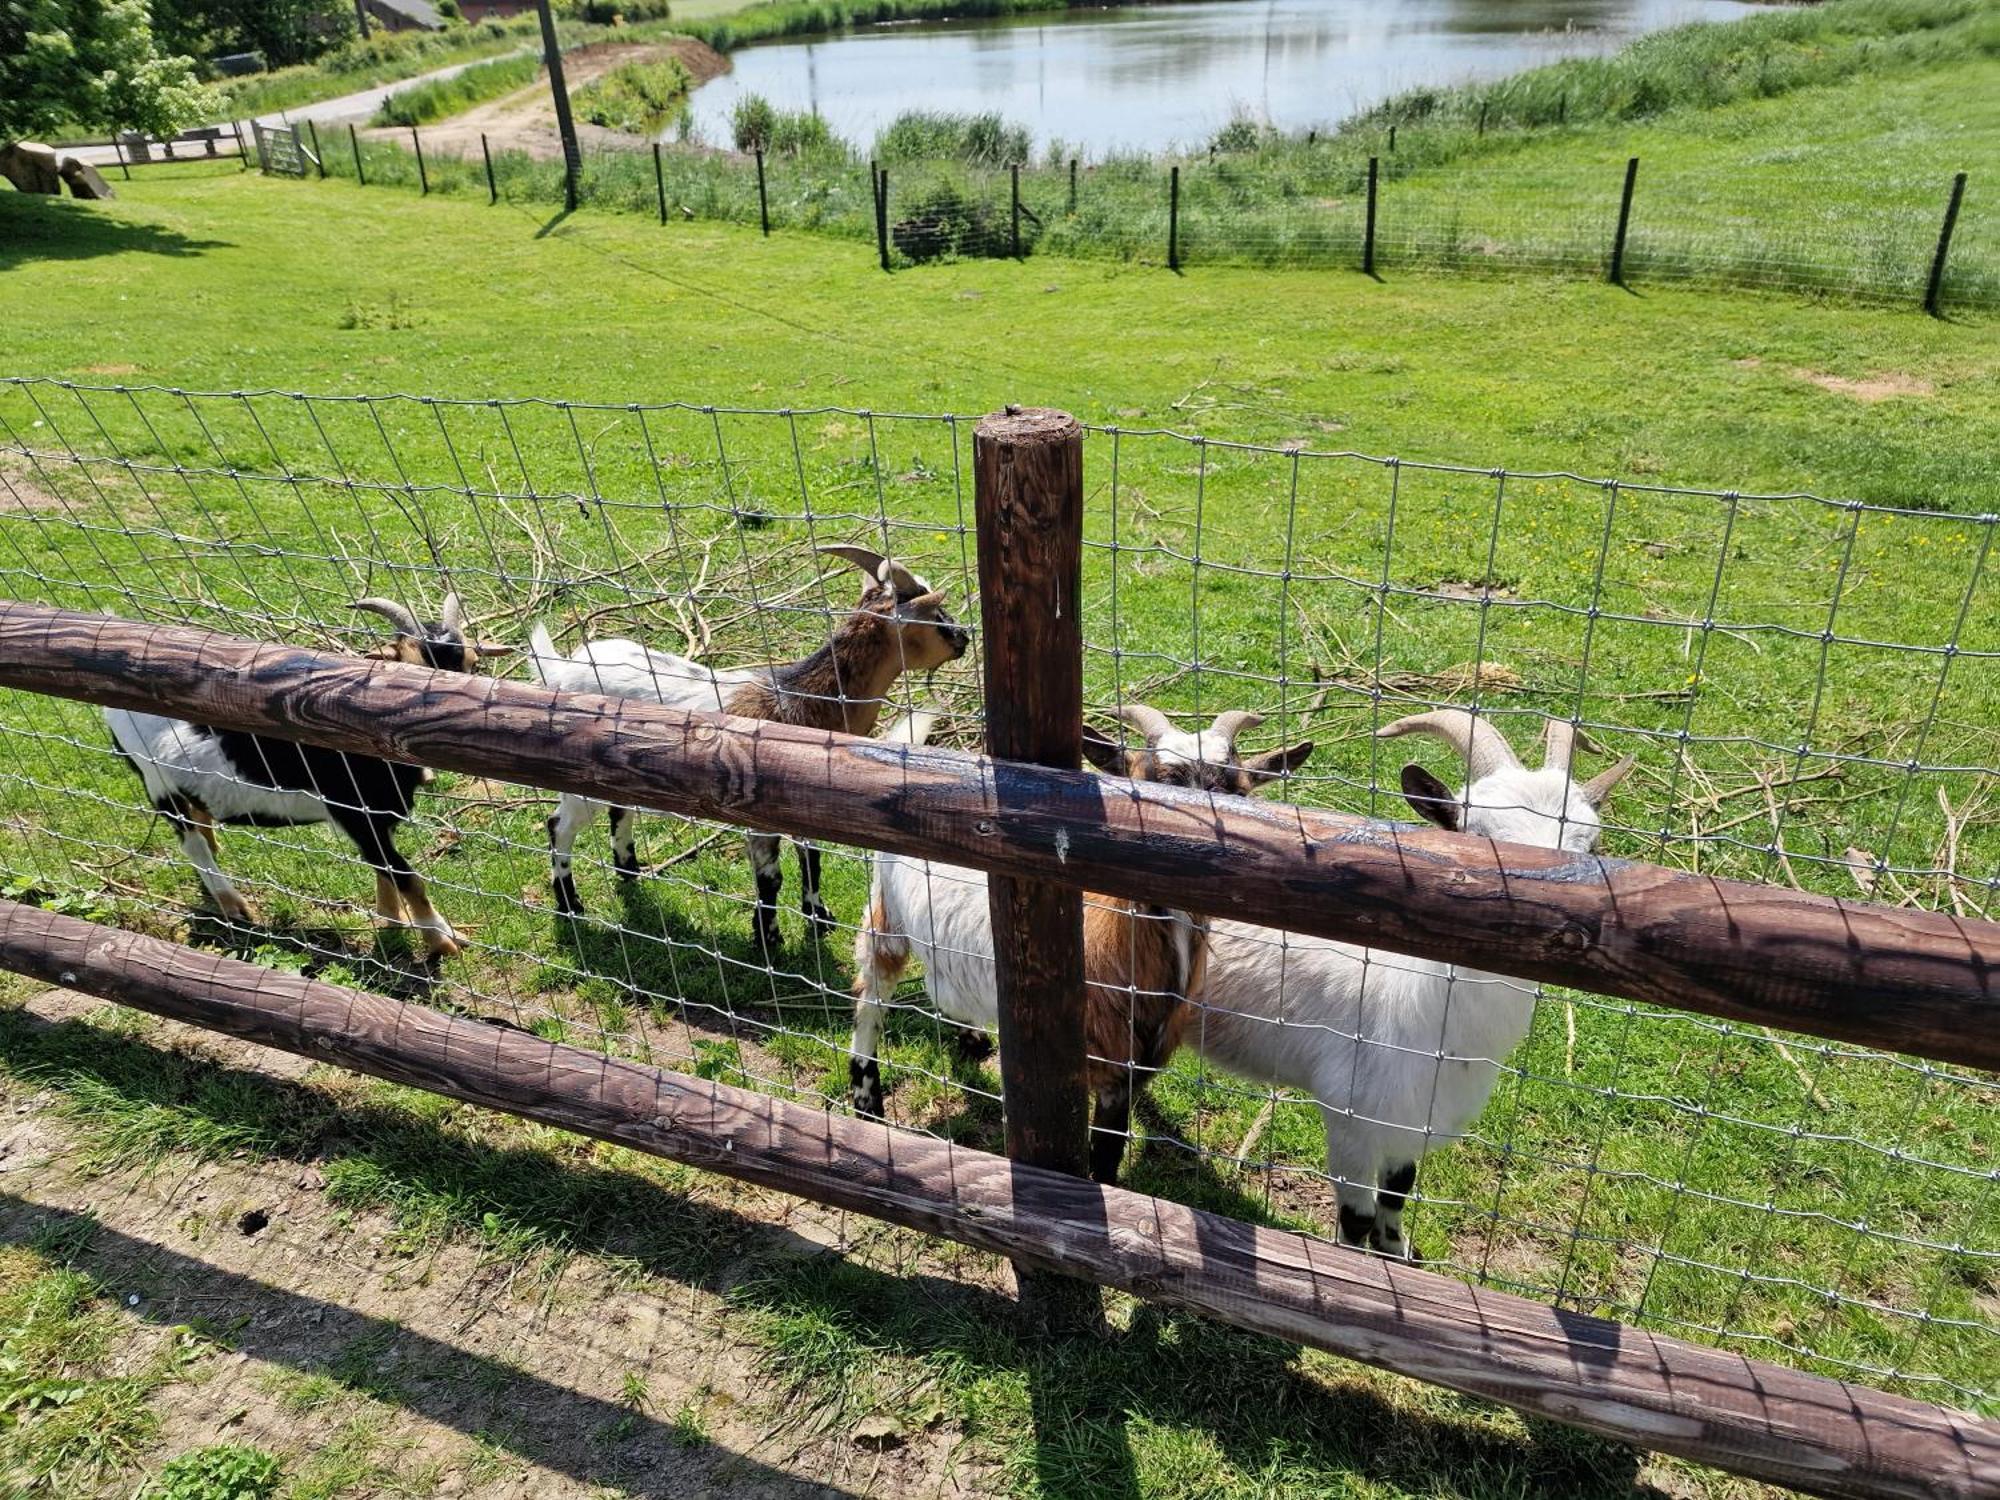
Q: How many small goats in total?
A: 4